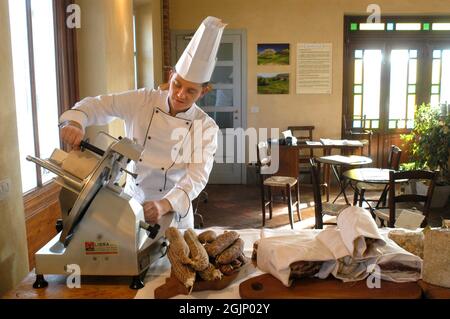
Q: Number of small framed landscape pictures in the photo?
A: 2